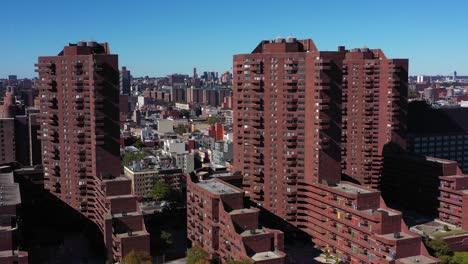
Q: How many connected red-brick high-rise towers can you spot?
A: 3